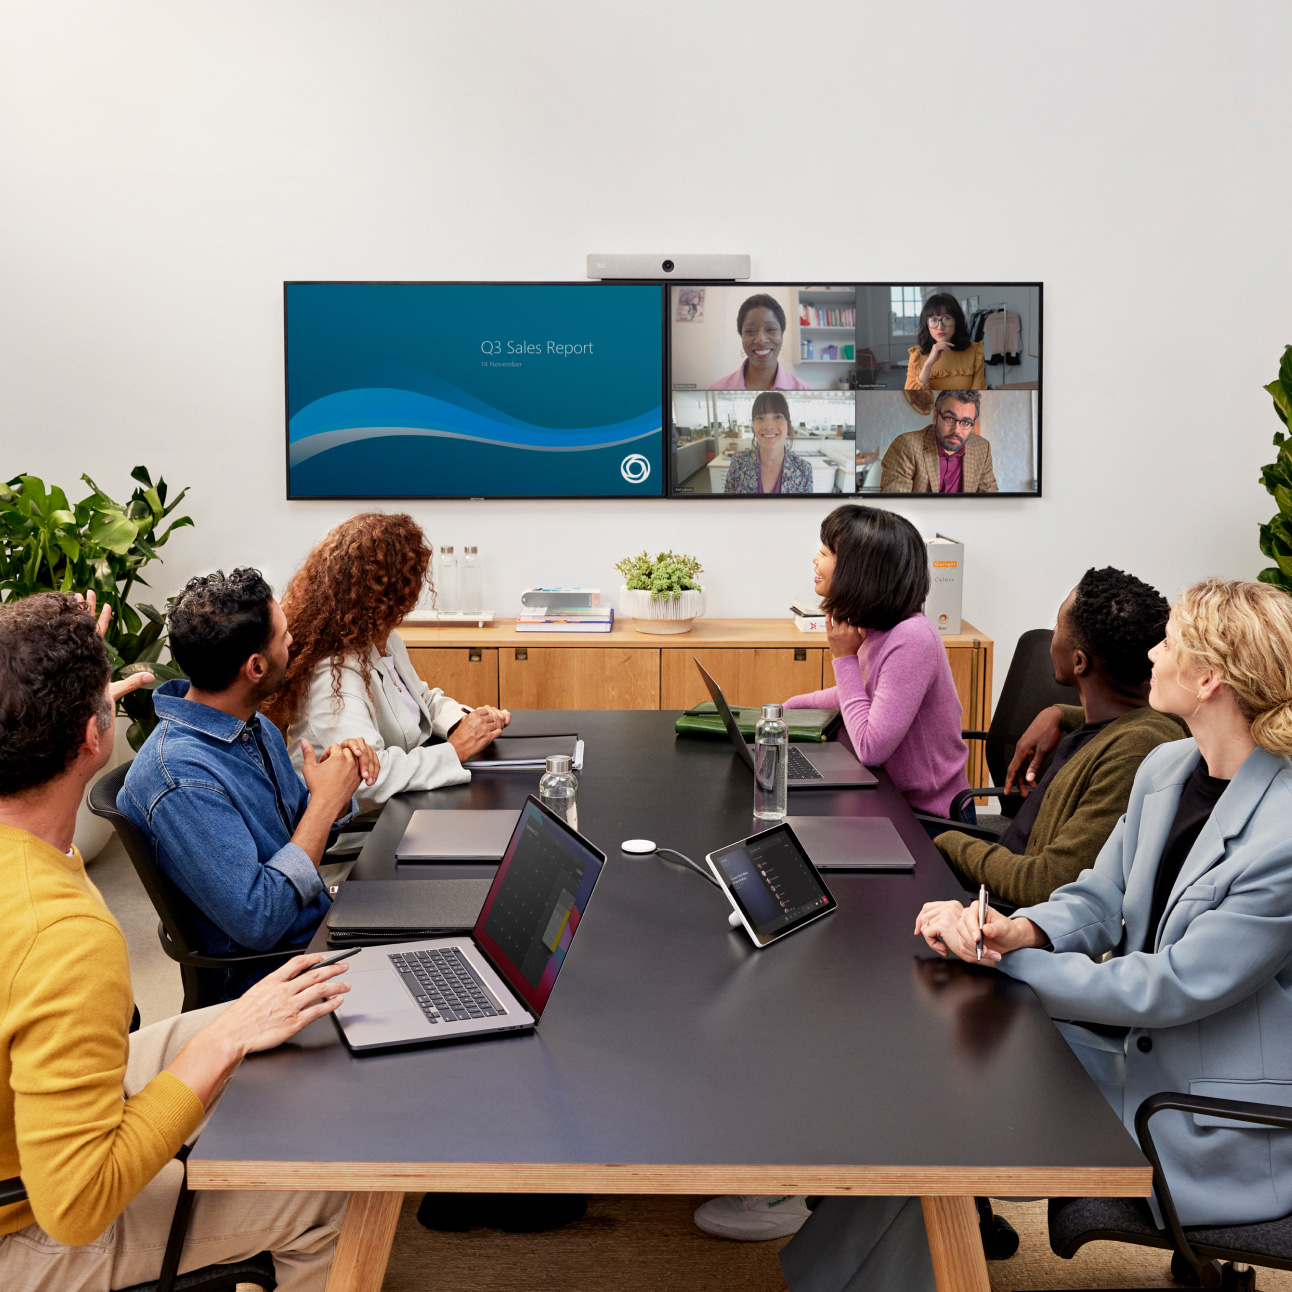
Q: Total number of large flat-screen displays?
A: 2